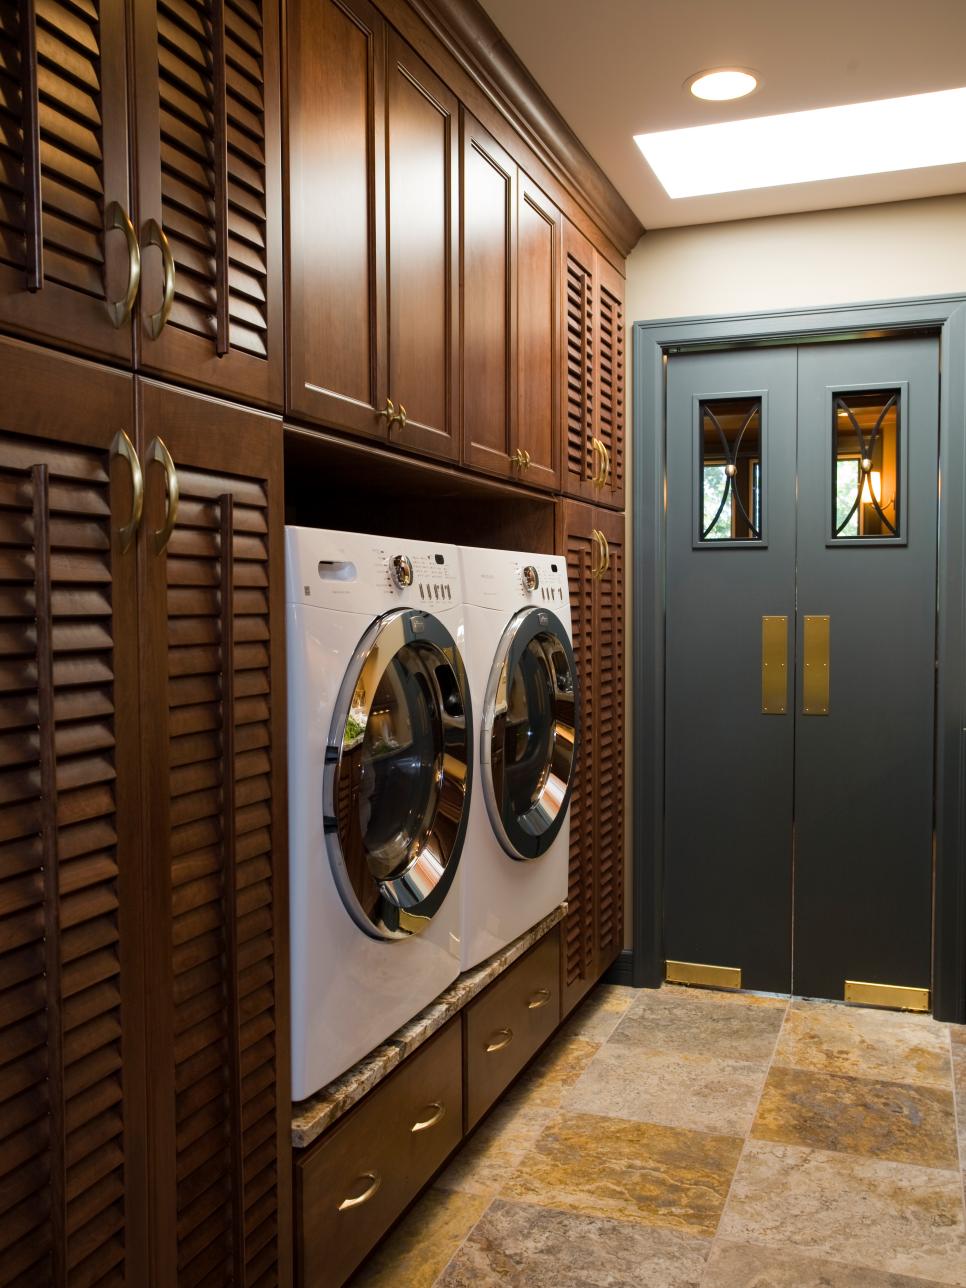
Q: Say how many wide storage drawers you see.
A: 2